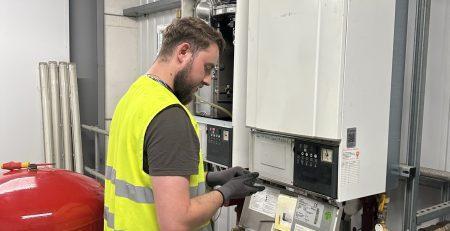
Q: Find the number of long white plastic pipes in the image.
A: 4